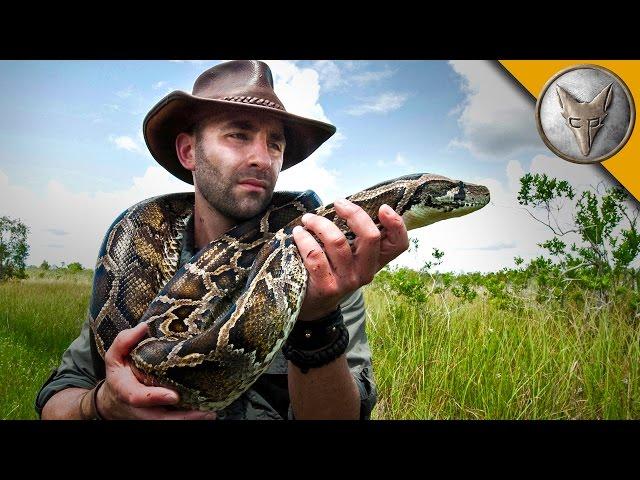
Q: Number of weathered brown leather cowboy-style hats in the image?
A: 1